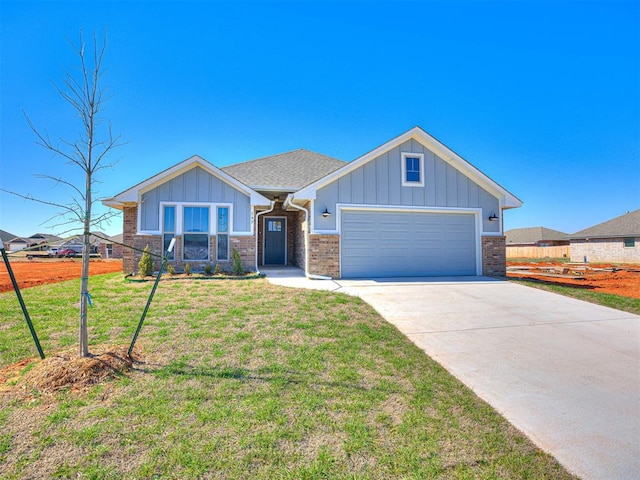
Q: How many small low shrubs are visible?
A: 4